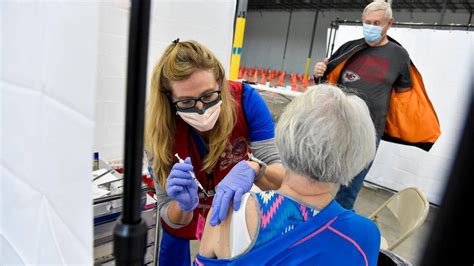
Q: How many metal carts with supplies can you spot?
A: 1